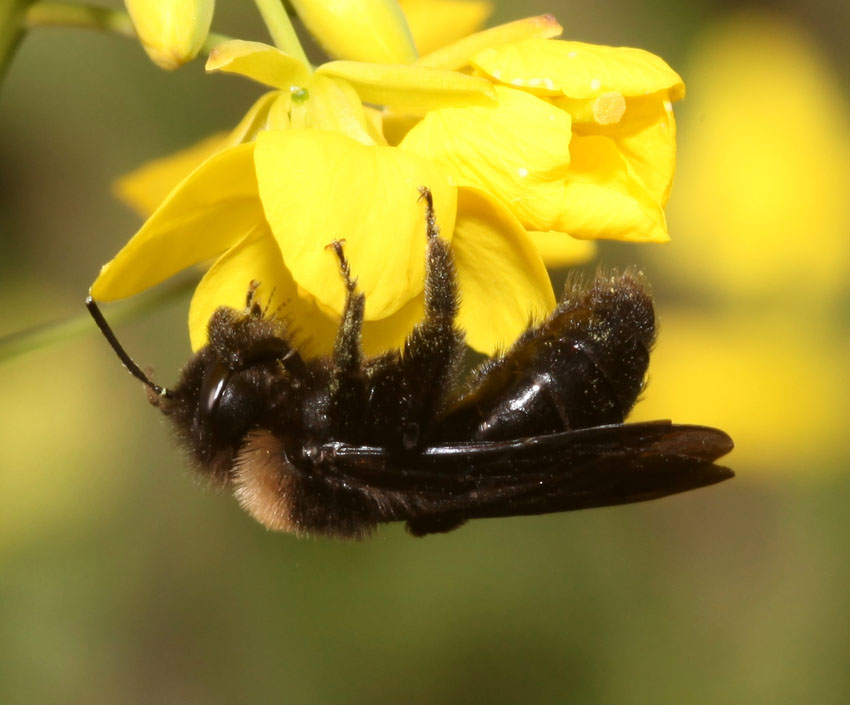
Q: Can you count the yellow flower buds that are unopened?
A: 2